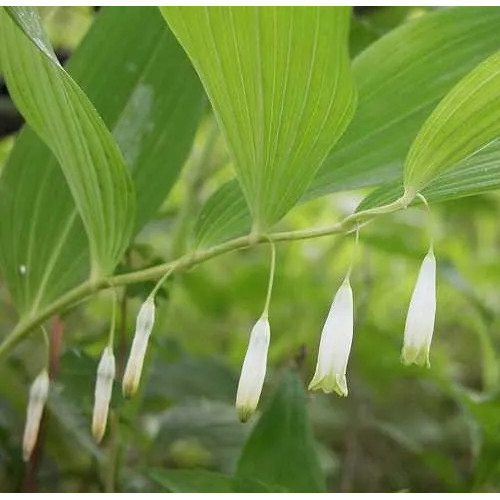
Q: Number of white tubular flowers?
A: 6